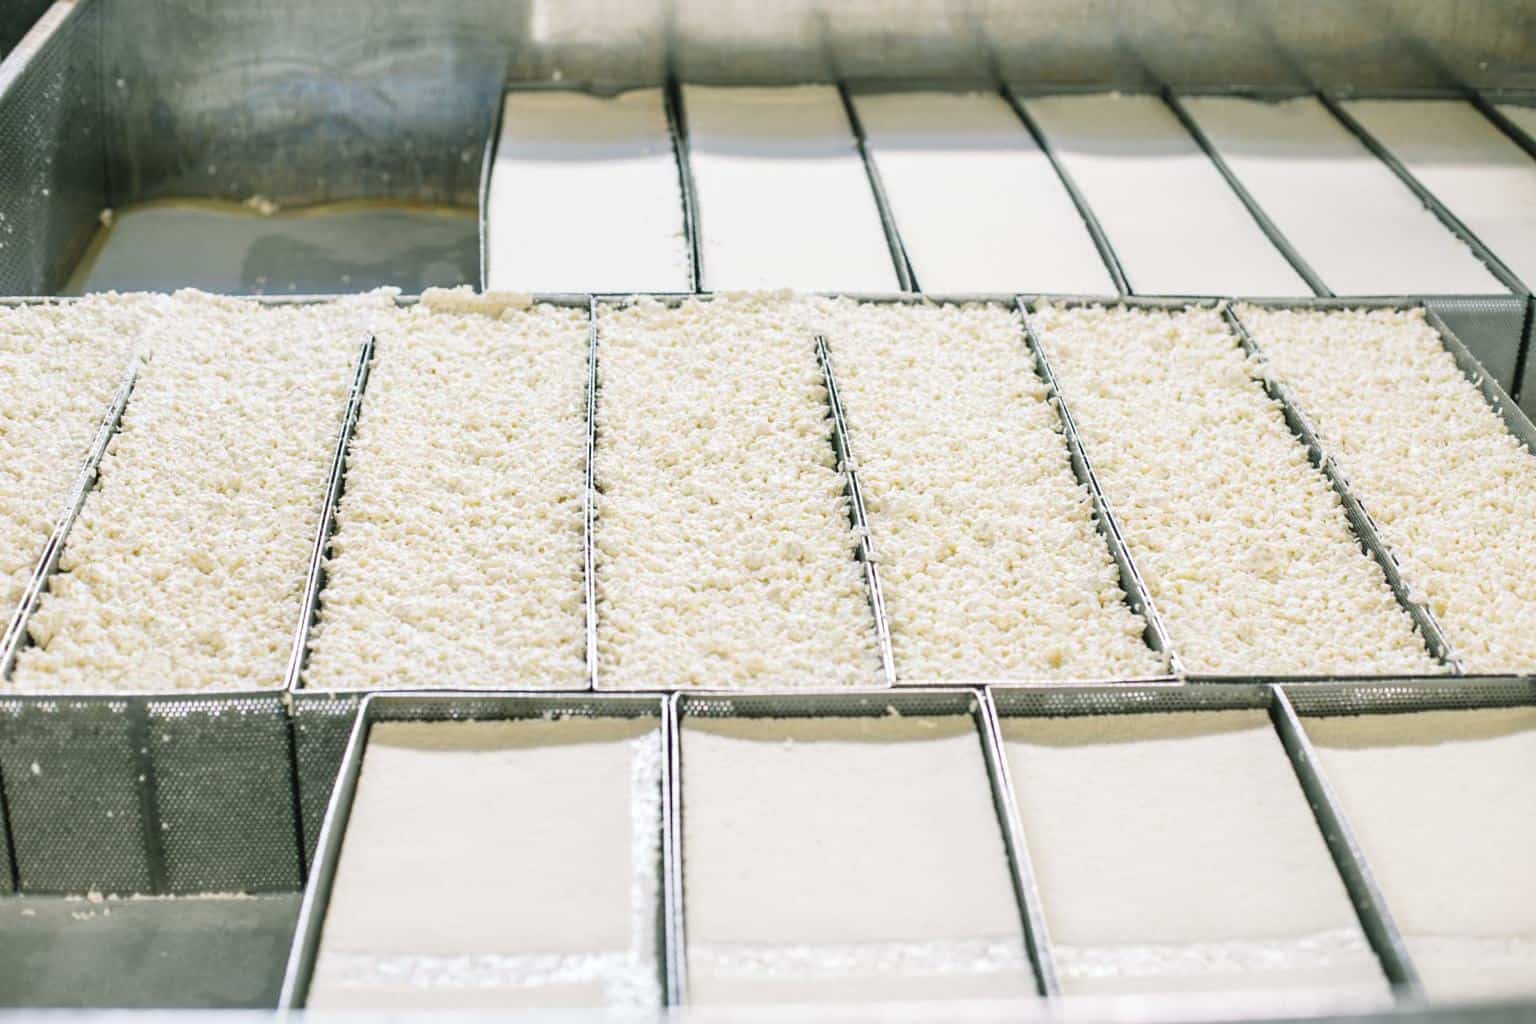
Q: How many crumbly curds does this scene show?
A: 7